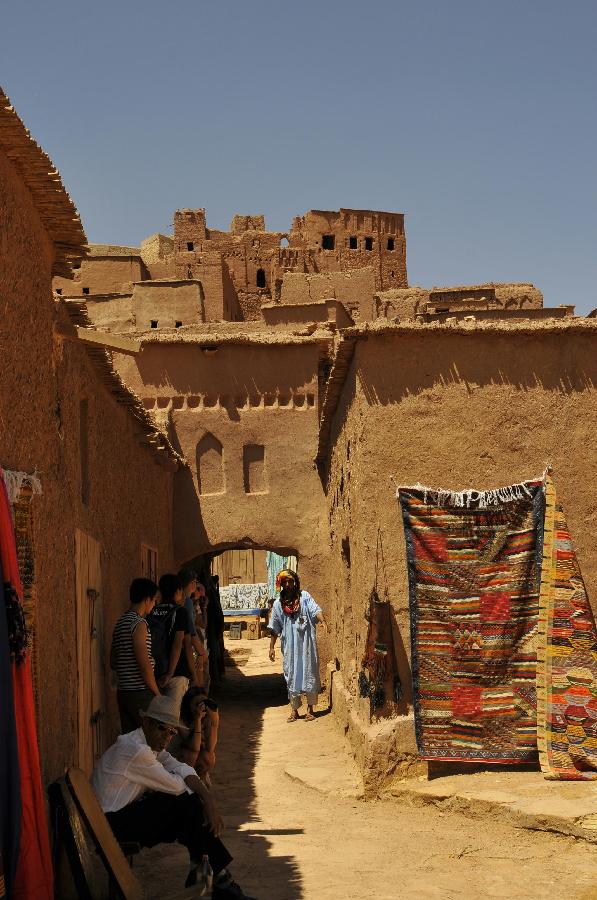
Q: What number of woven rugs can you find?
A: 2